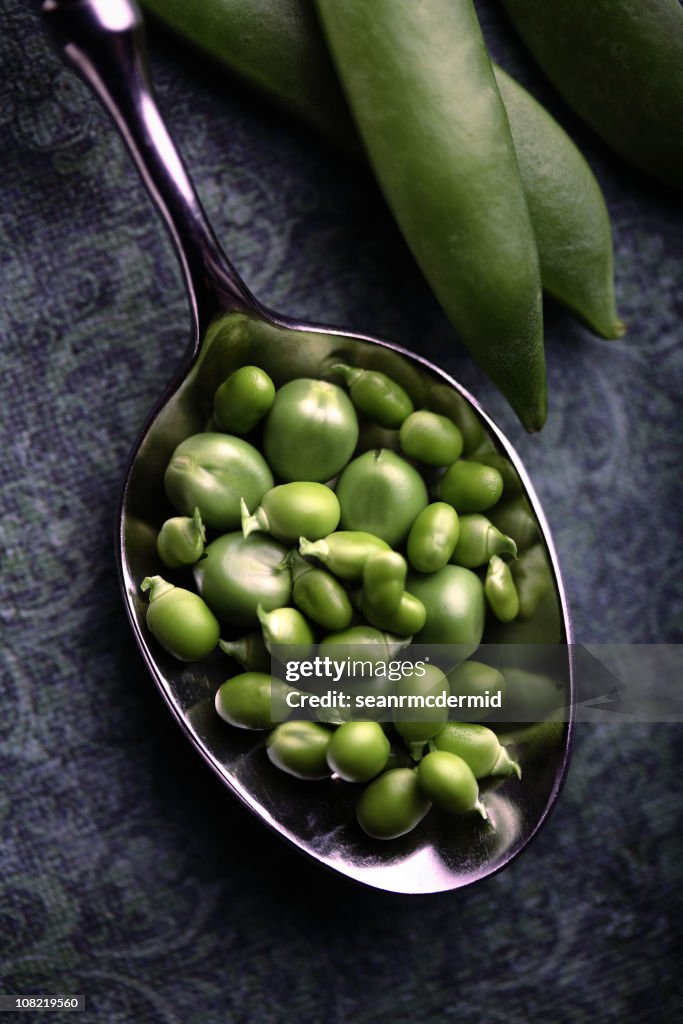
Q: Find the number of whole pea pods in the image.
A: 3